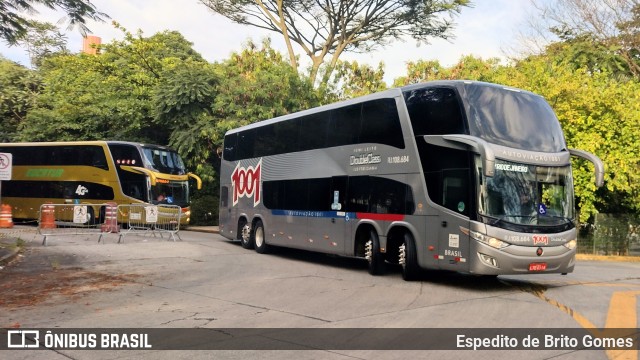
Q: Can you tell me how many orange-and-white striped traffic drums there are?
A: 3